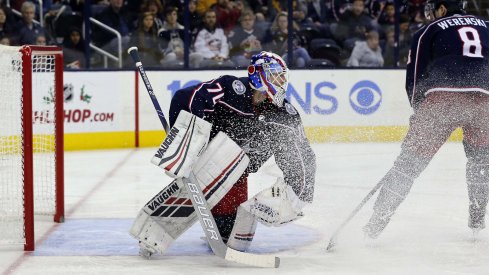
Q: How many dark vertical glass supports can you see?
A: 4